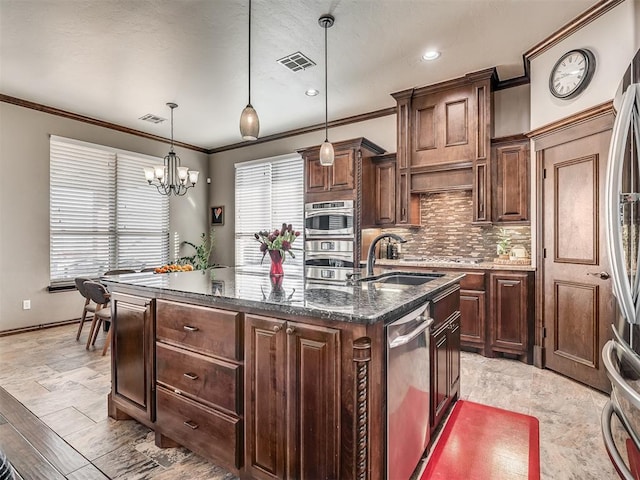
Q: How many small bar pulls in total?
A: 3